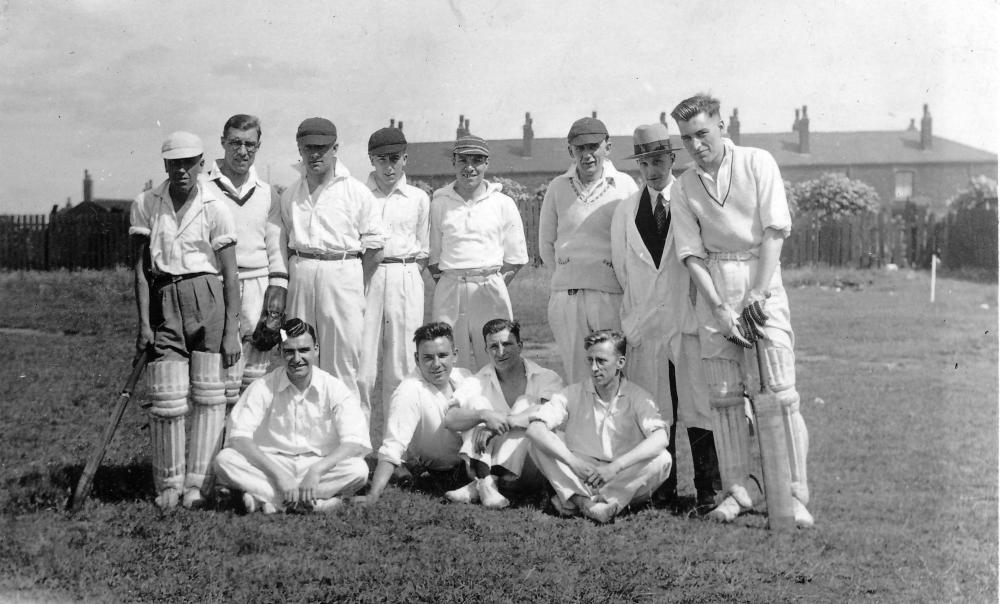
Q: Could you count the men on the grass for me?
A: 12